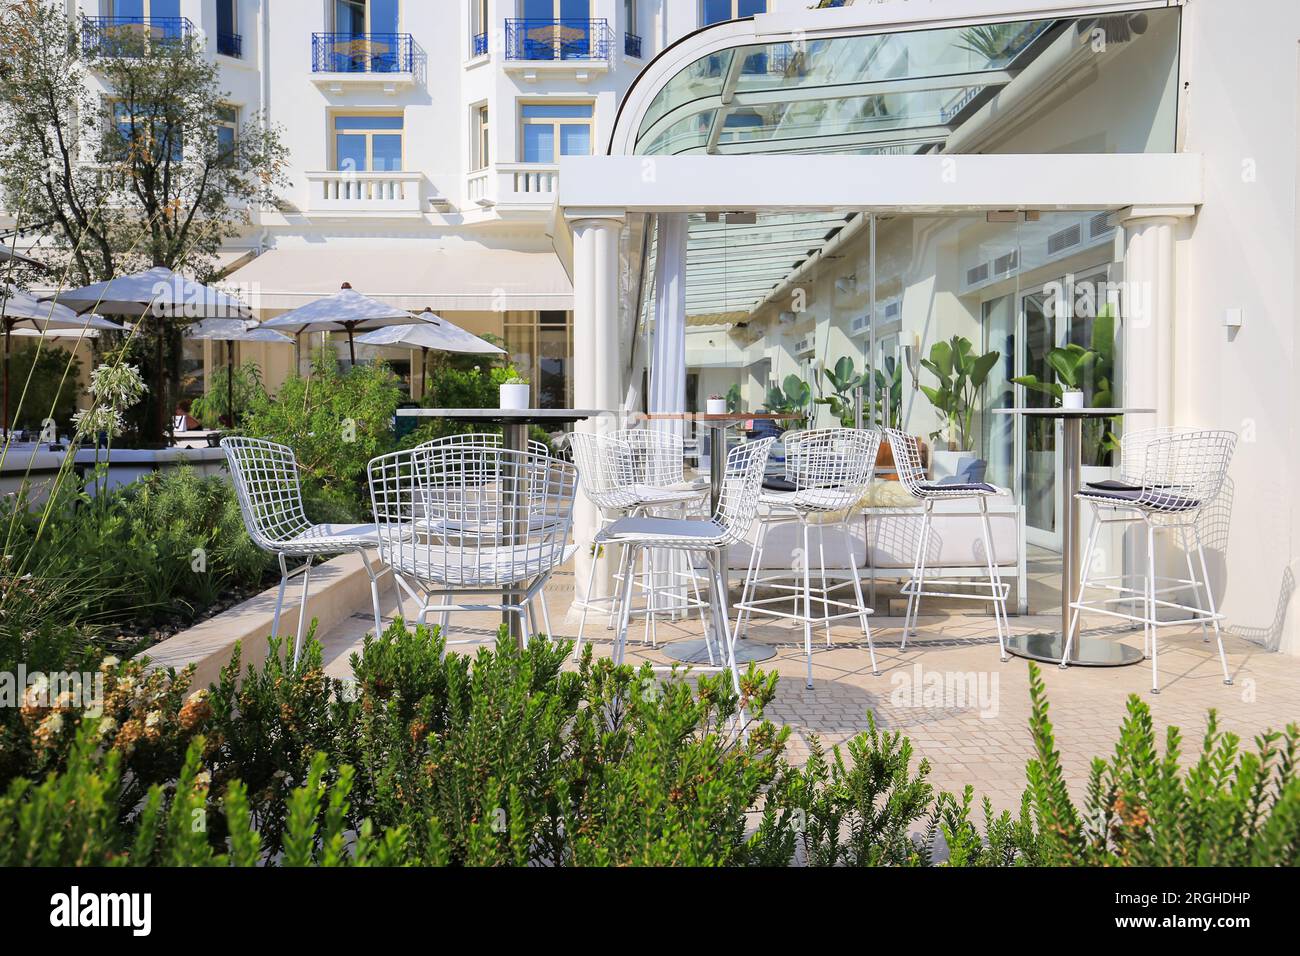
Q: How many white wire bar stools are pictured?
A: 11